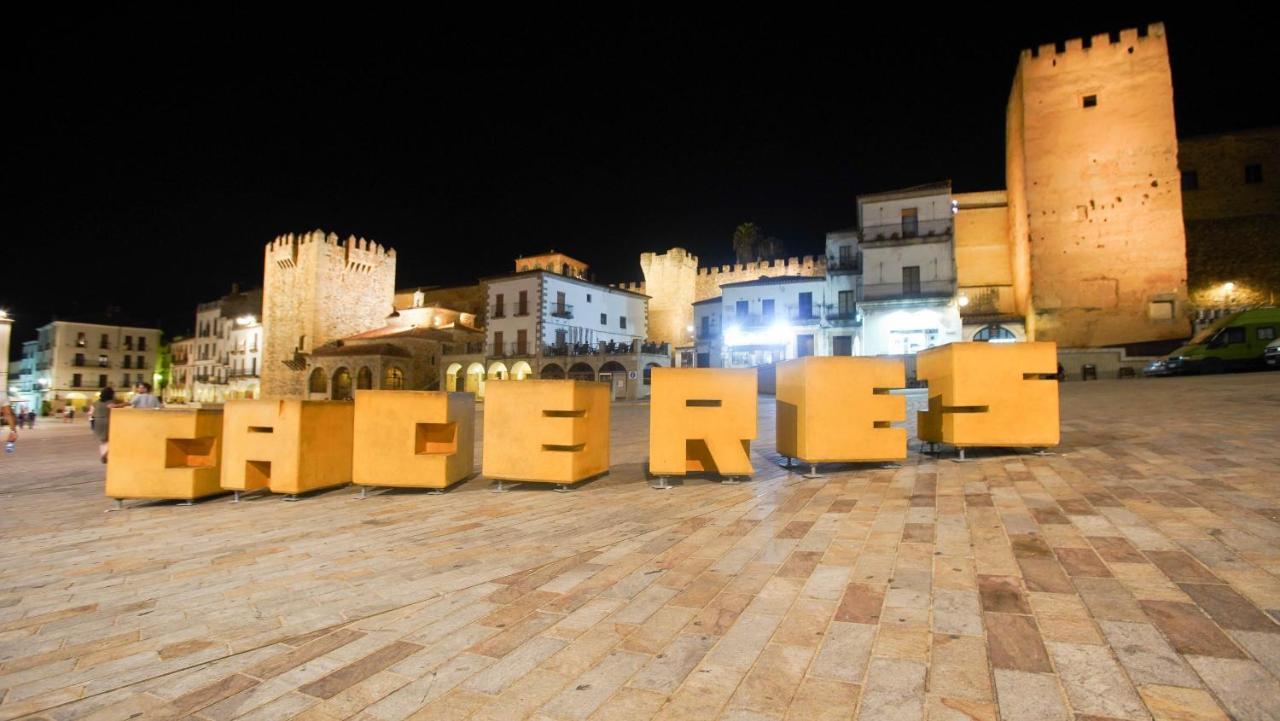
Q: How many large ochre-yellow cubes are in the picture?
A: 7